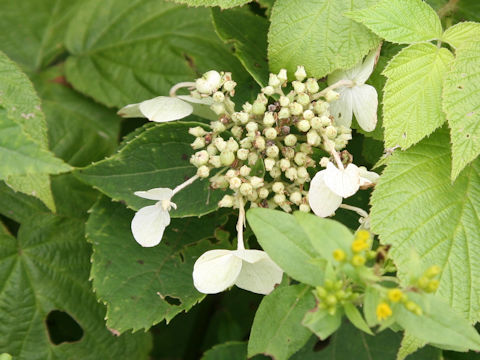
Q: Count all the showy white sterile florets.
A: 5